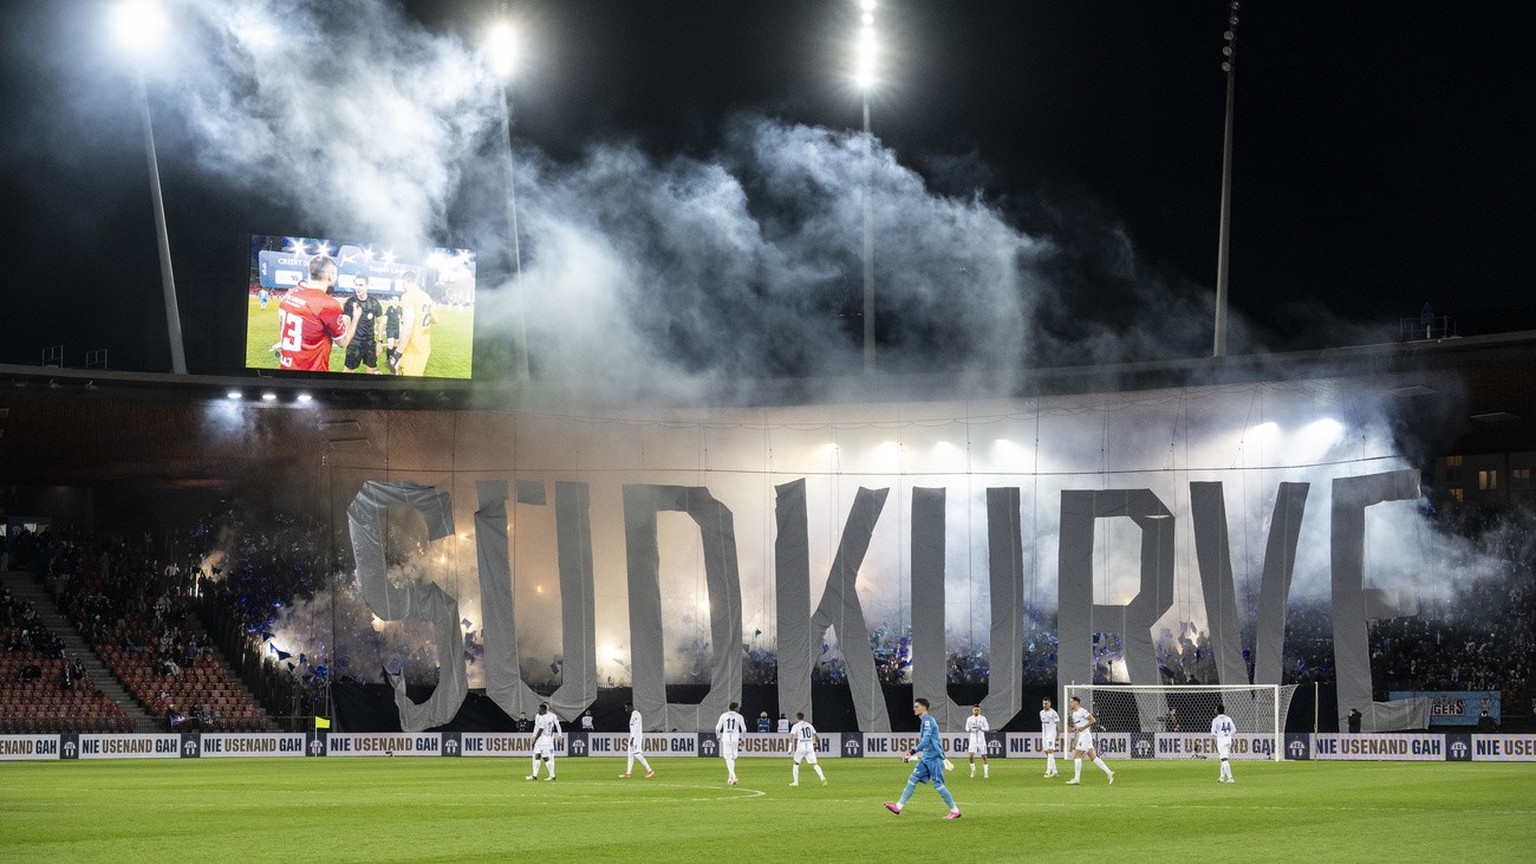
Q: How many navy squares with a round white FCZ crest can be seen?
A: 11